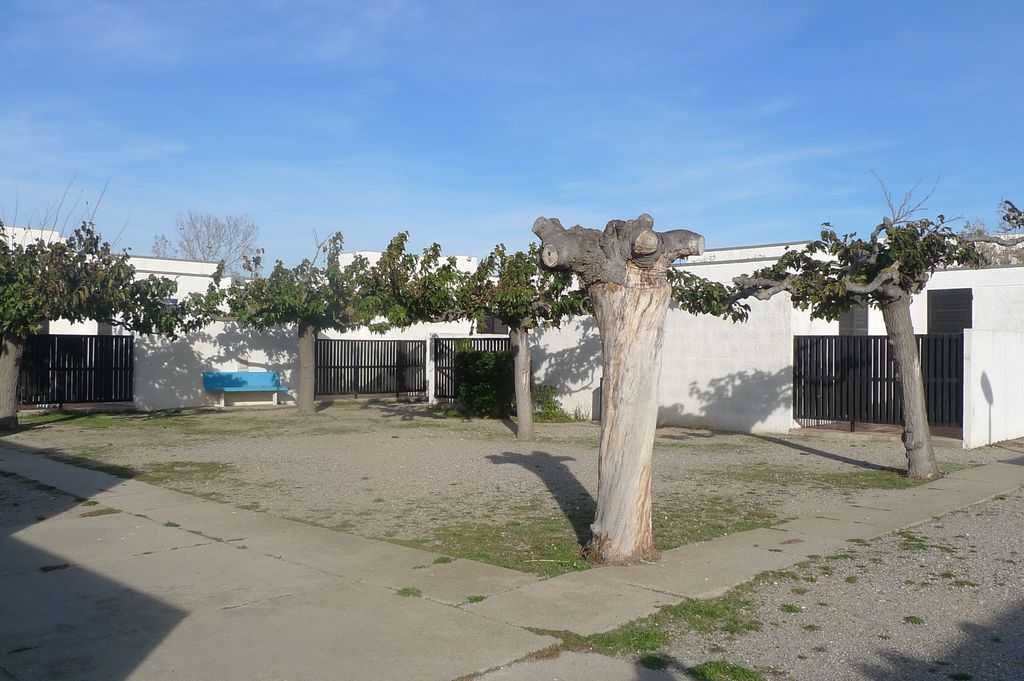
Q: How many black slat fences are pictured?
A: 4